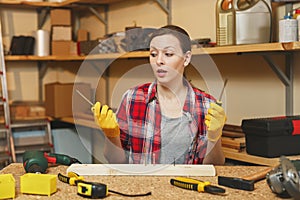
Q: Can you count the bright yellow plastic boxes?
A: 2